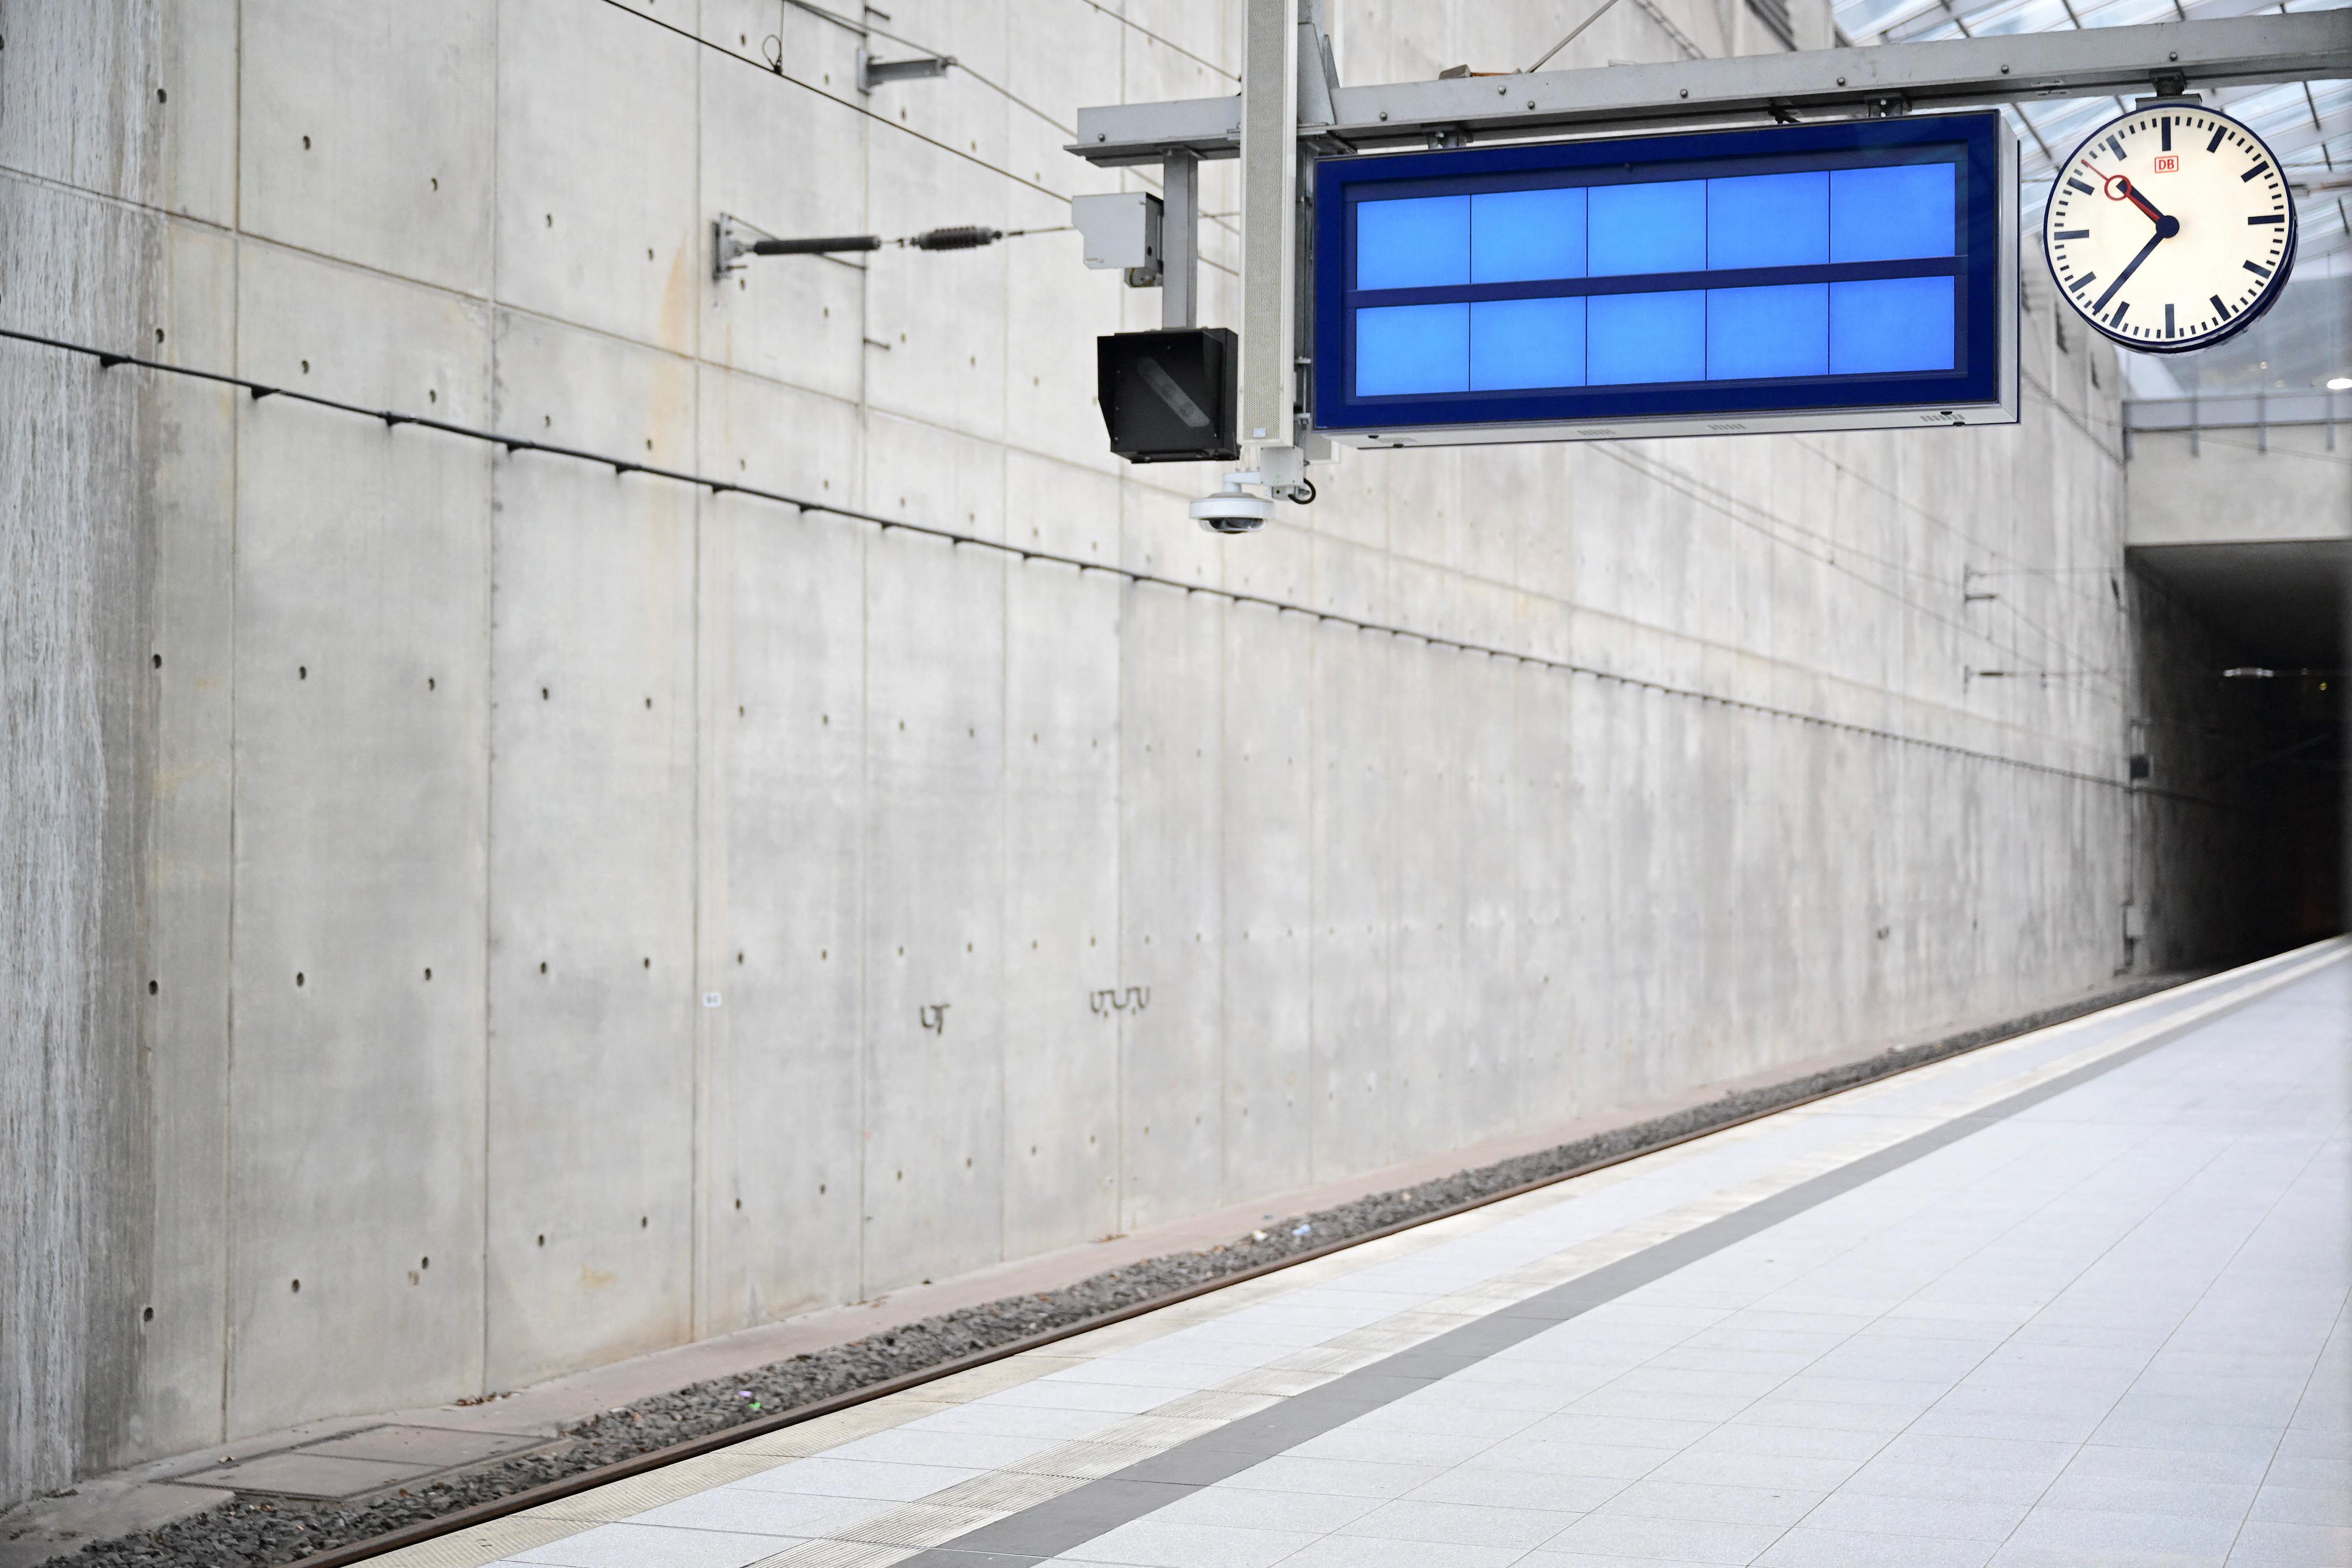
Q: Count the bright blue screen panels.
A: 10